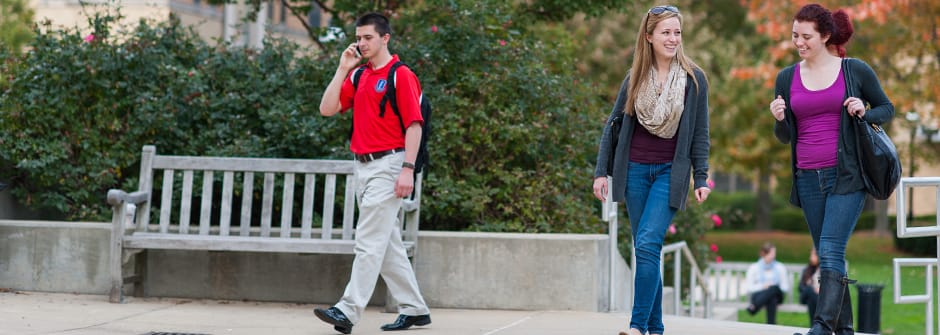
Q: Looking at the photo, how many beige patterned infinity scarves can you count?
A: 1